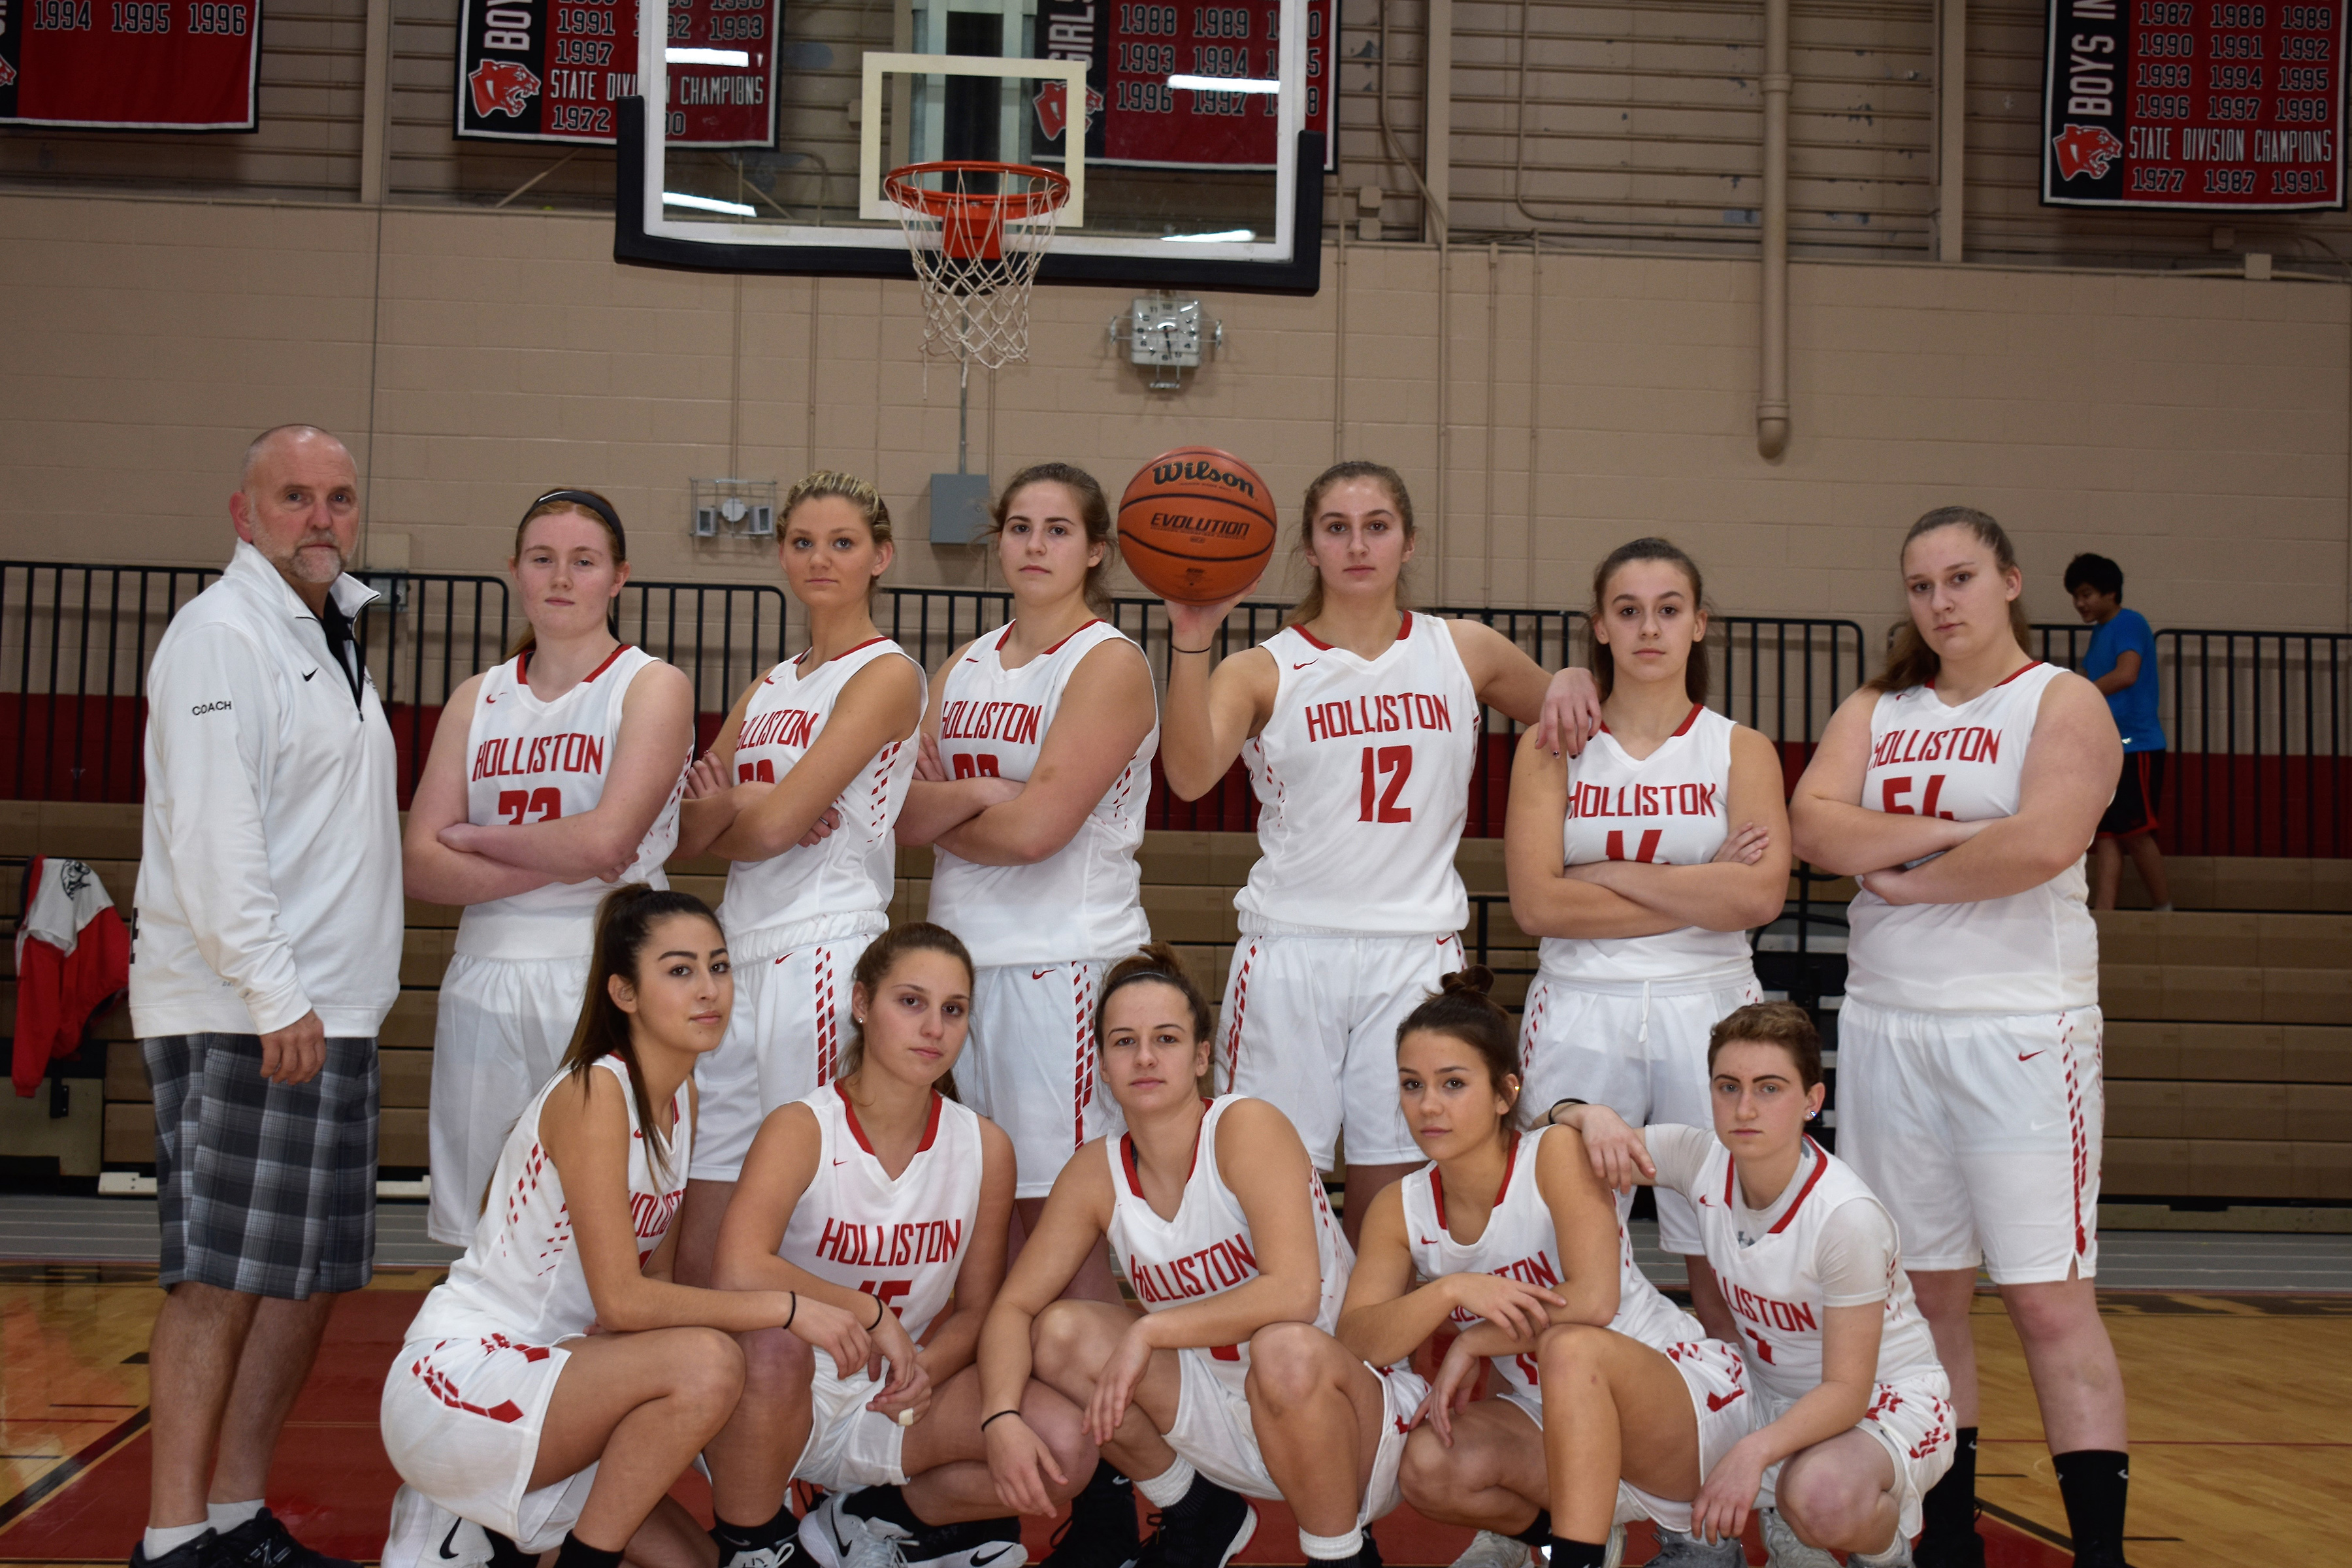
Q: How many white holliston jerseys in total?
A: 11